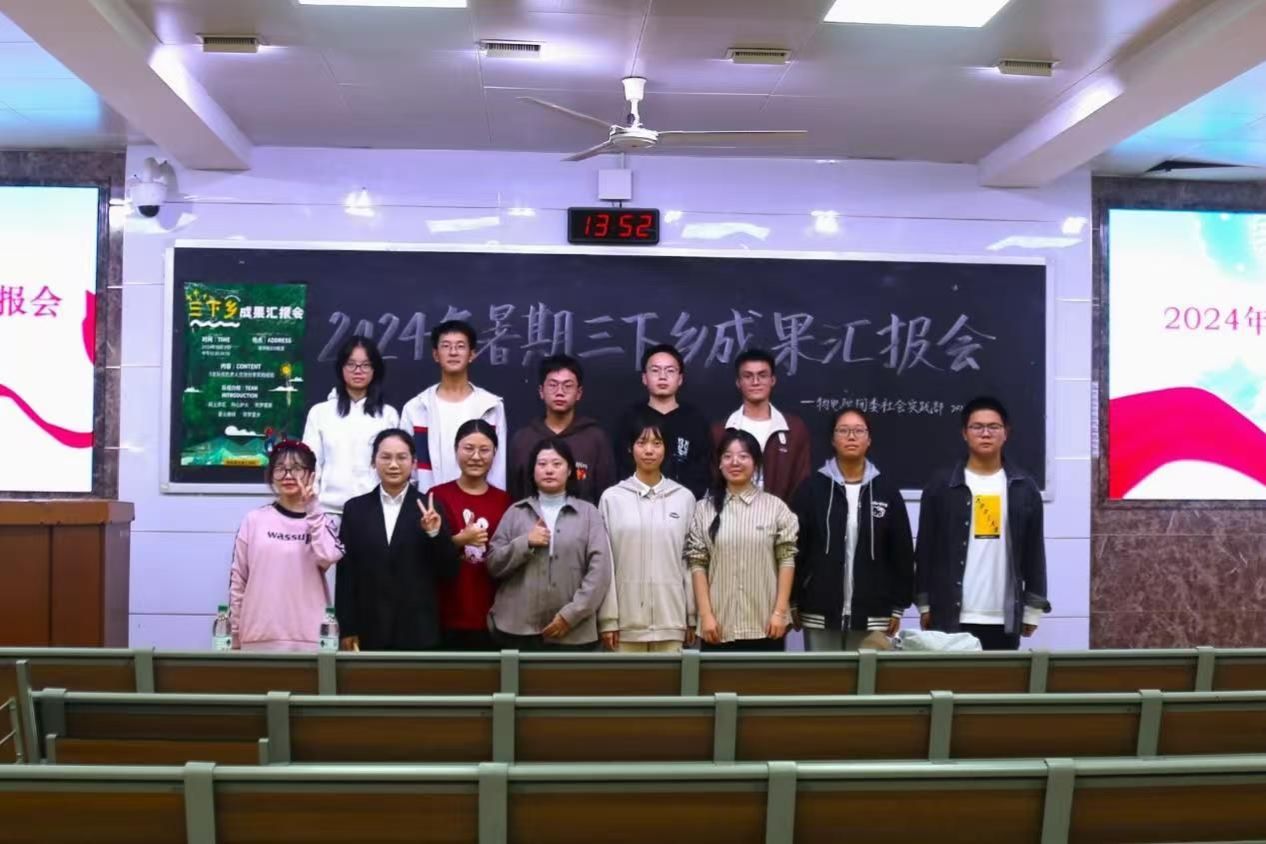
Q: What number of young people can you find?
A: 13